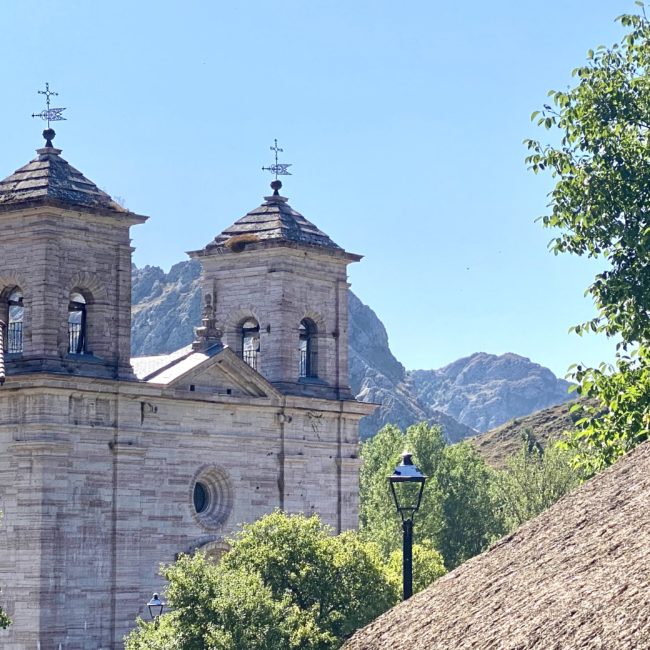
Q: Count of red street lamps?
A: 0